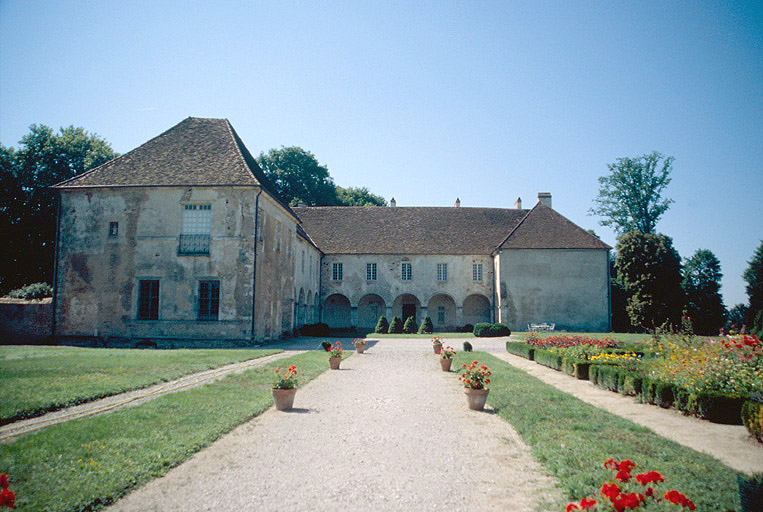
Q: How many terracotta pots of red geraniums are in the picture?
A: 6